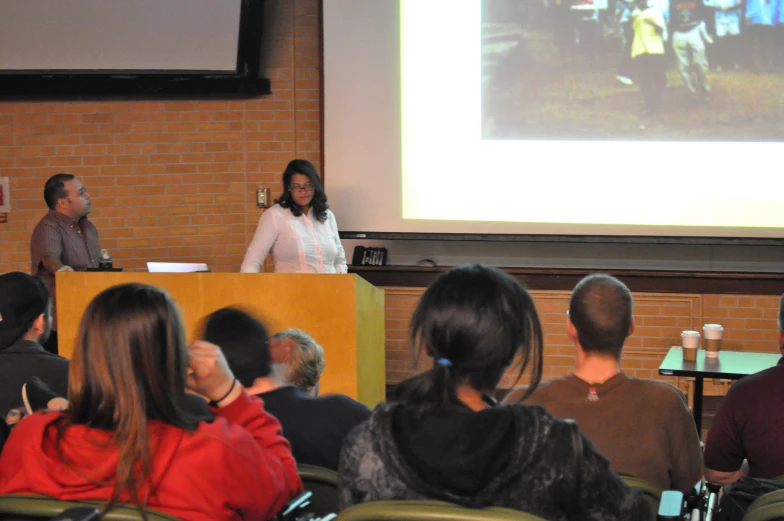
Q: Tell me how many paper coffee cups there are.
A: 2